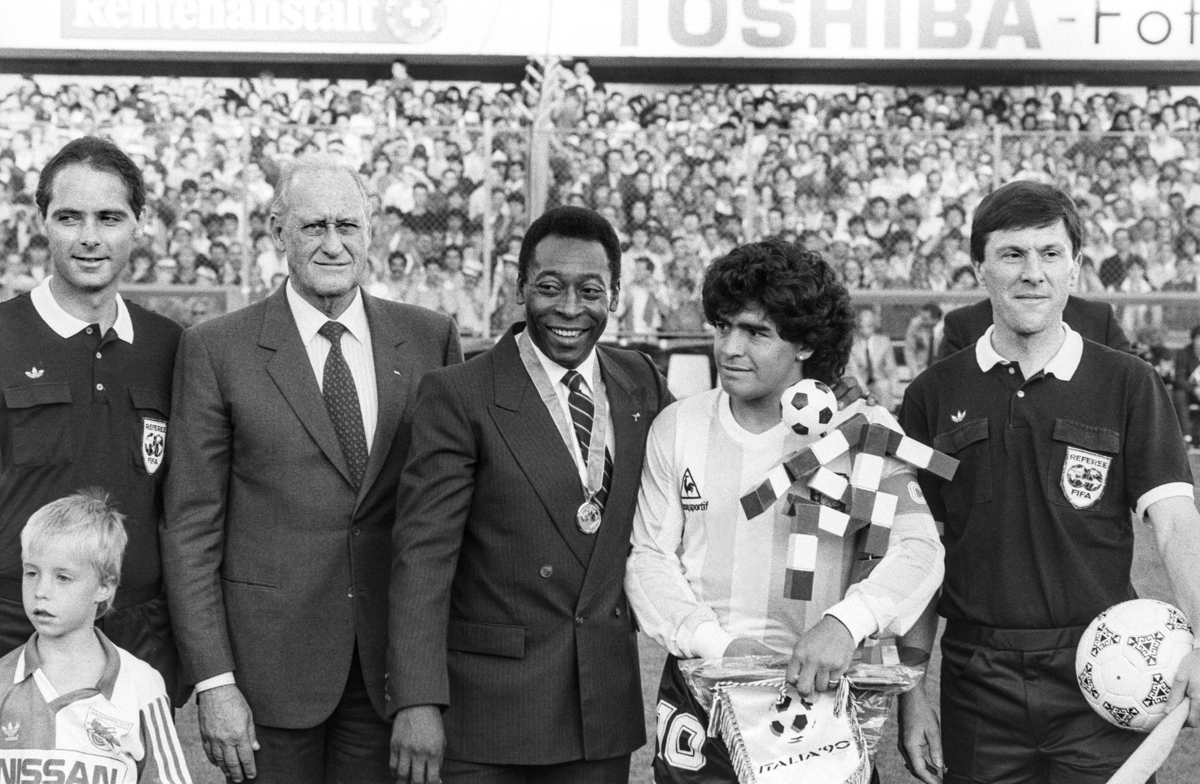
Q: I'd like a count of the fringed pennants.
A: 1